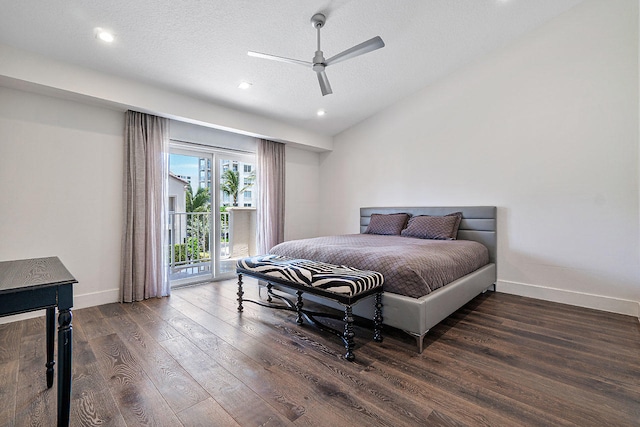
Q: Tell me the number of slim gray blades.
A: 3